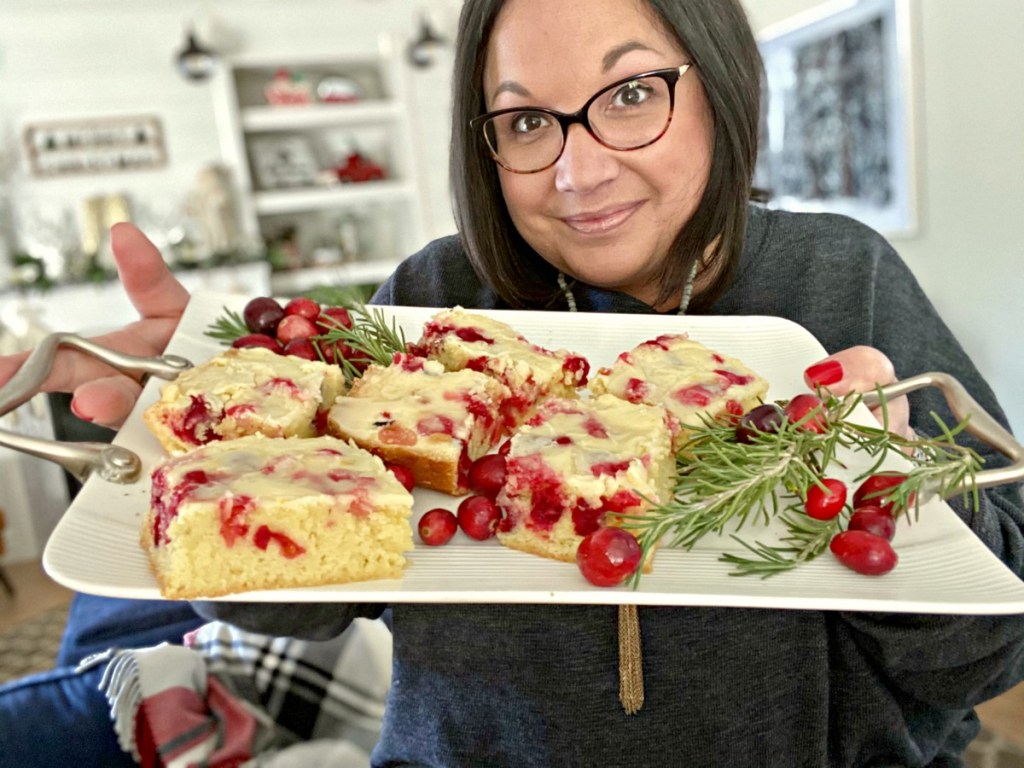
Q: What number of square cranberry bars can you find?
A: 6